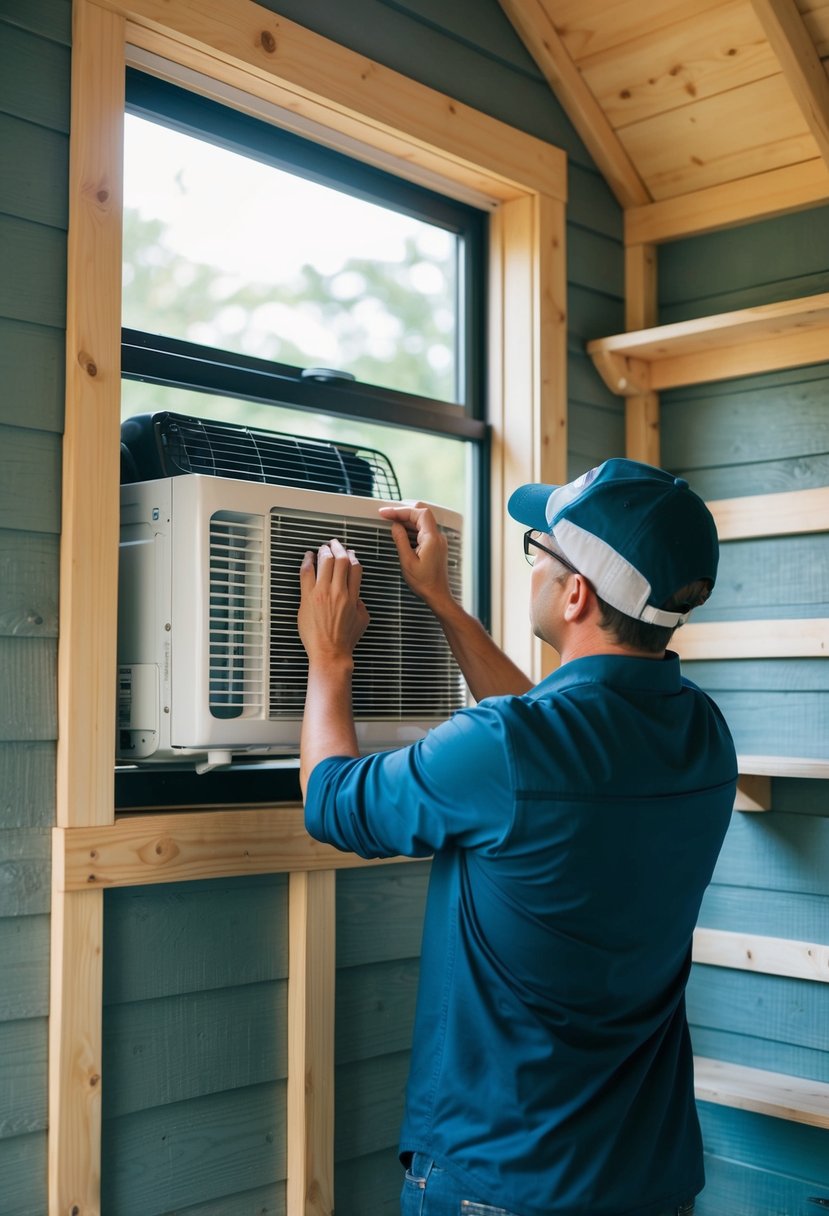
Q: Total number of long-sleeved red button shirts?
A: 0